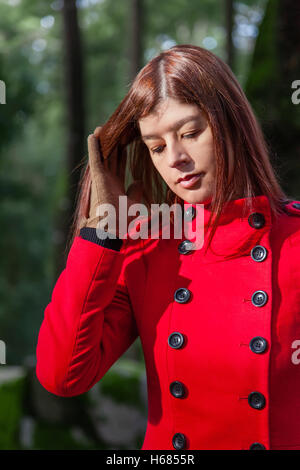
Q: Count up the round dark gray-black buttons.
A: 12